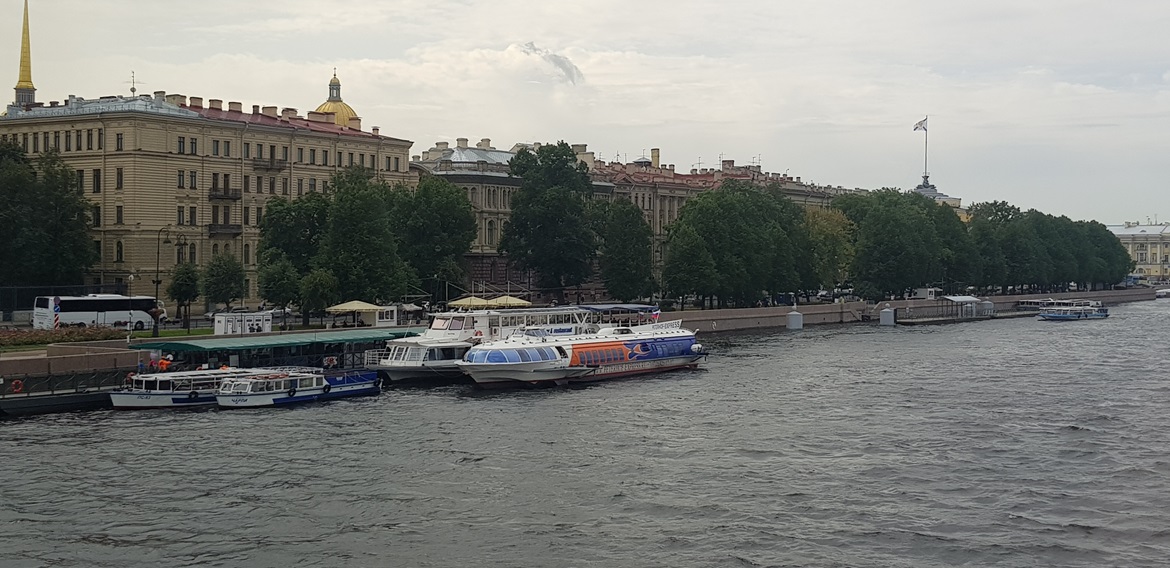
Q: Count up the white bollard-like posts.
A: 2